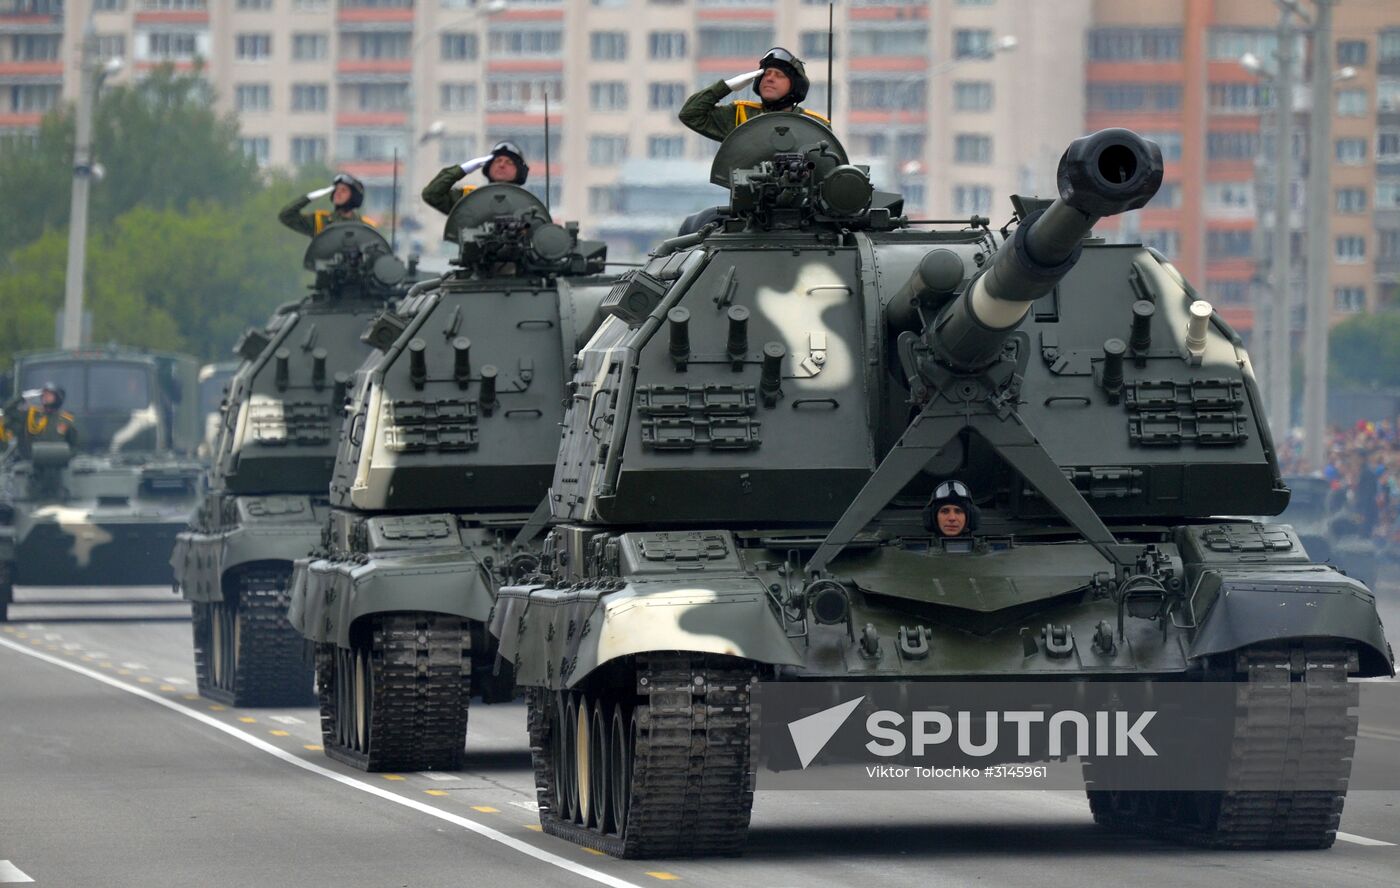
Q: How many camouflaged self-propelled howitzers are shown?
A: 3